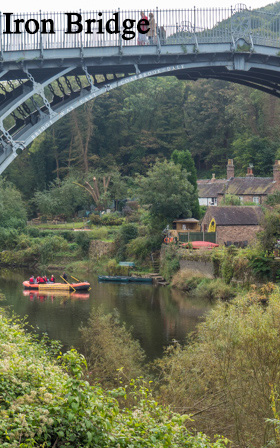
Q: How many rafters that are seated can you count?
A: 5